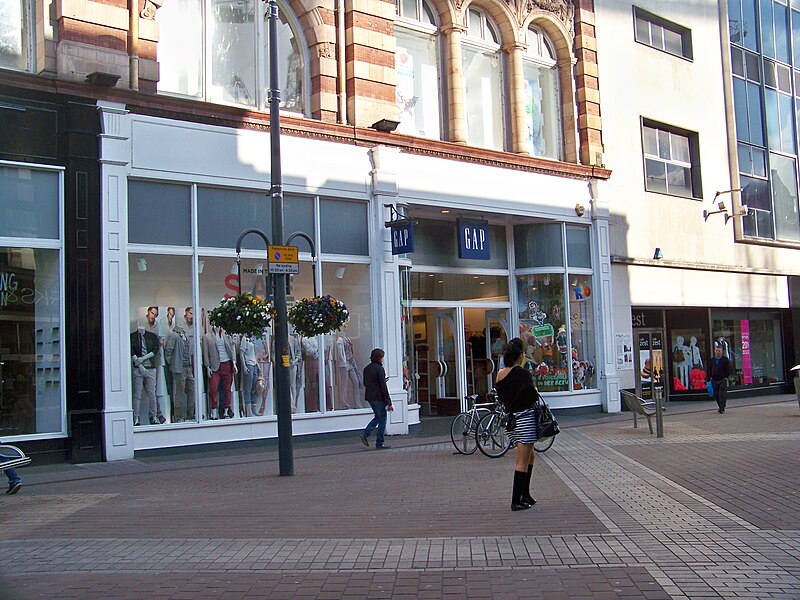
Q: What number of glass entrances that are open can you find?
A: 2